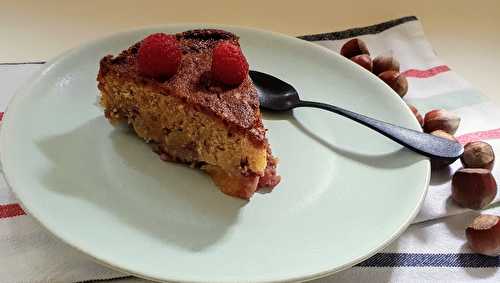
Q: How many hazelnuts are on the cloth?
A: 10